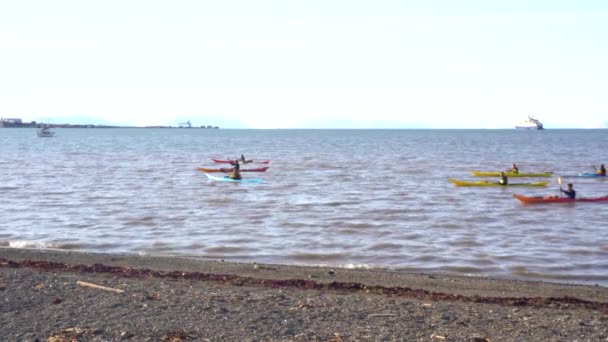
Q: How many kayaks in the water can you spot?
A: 7